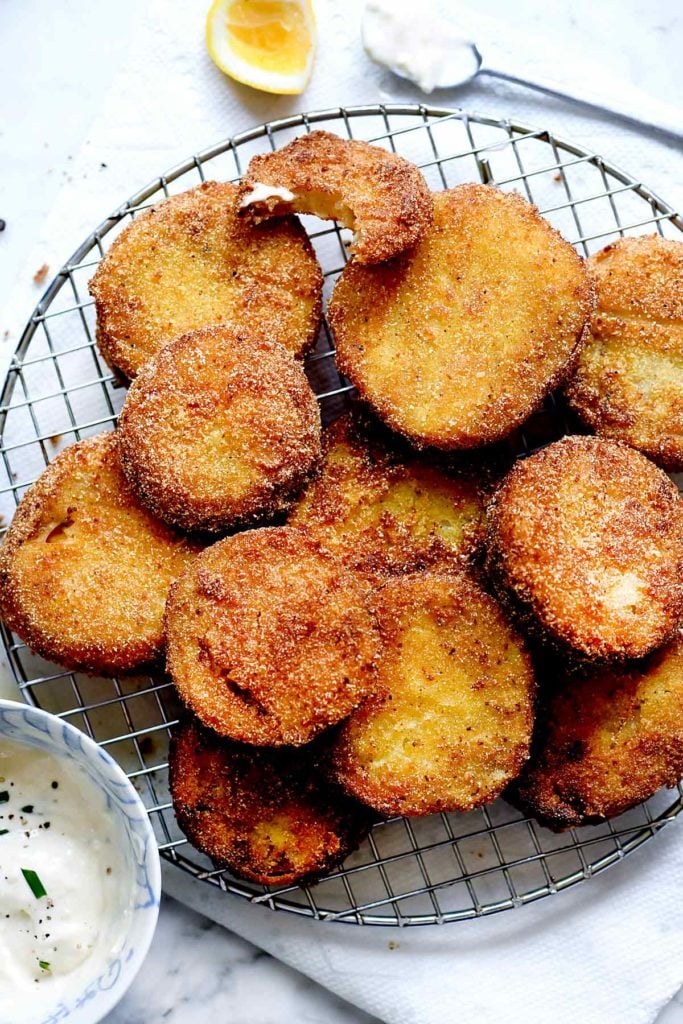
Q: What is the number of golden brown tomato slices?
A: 12